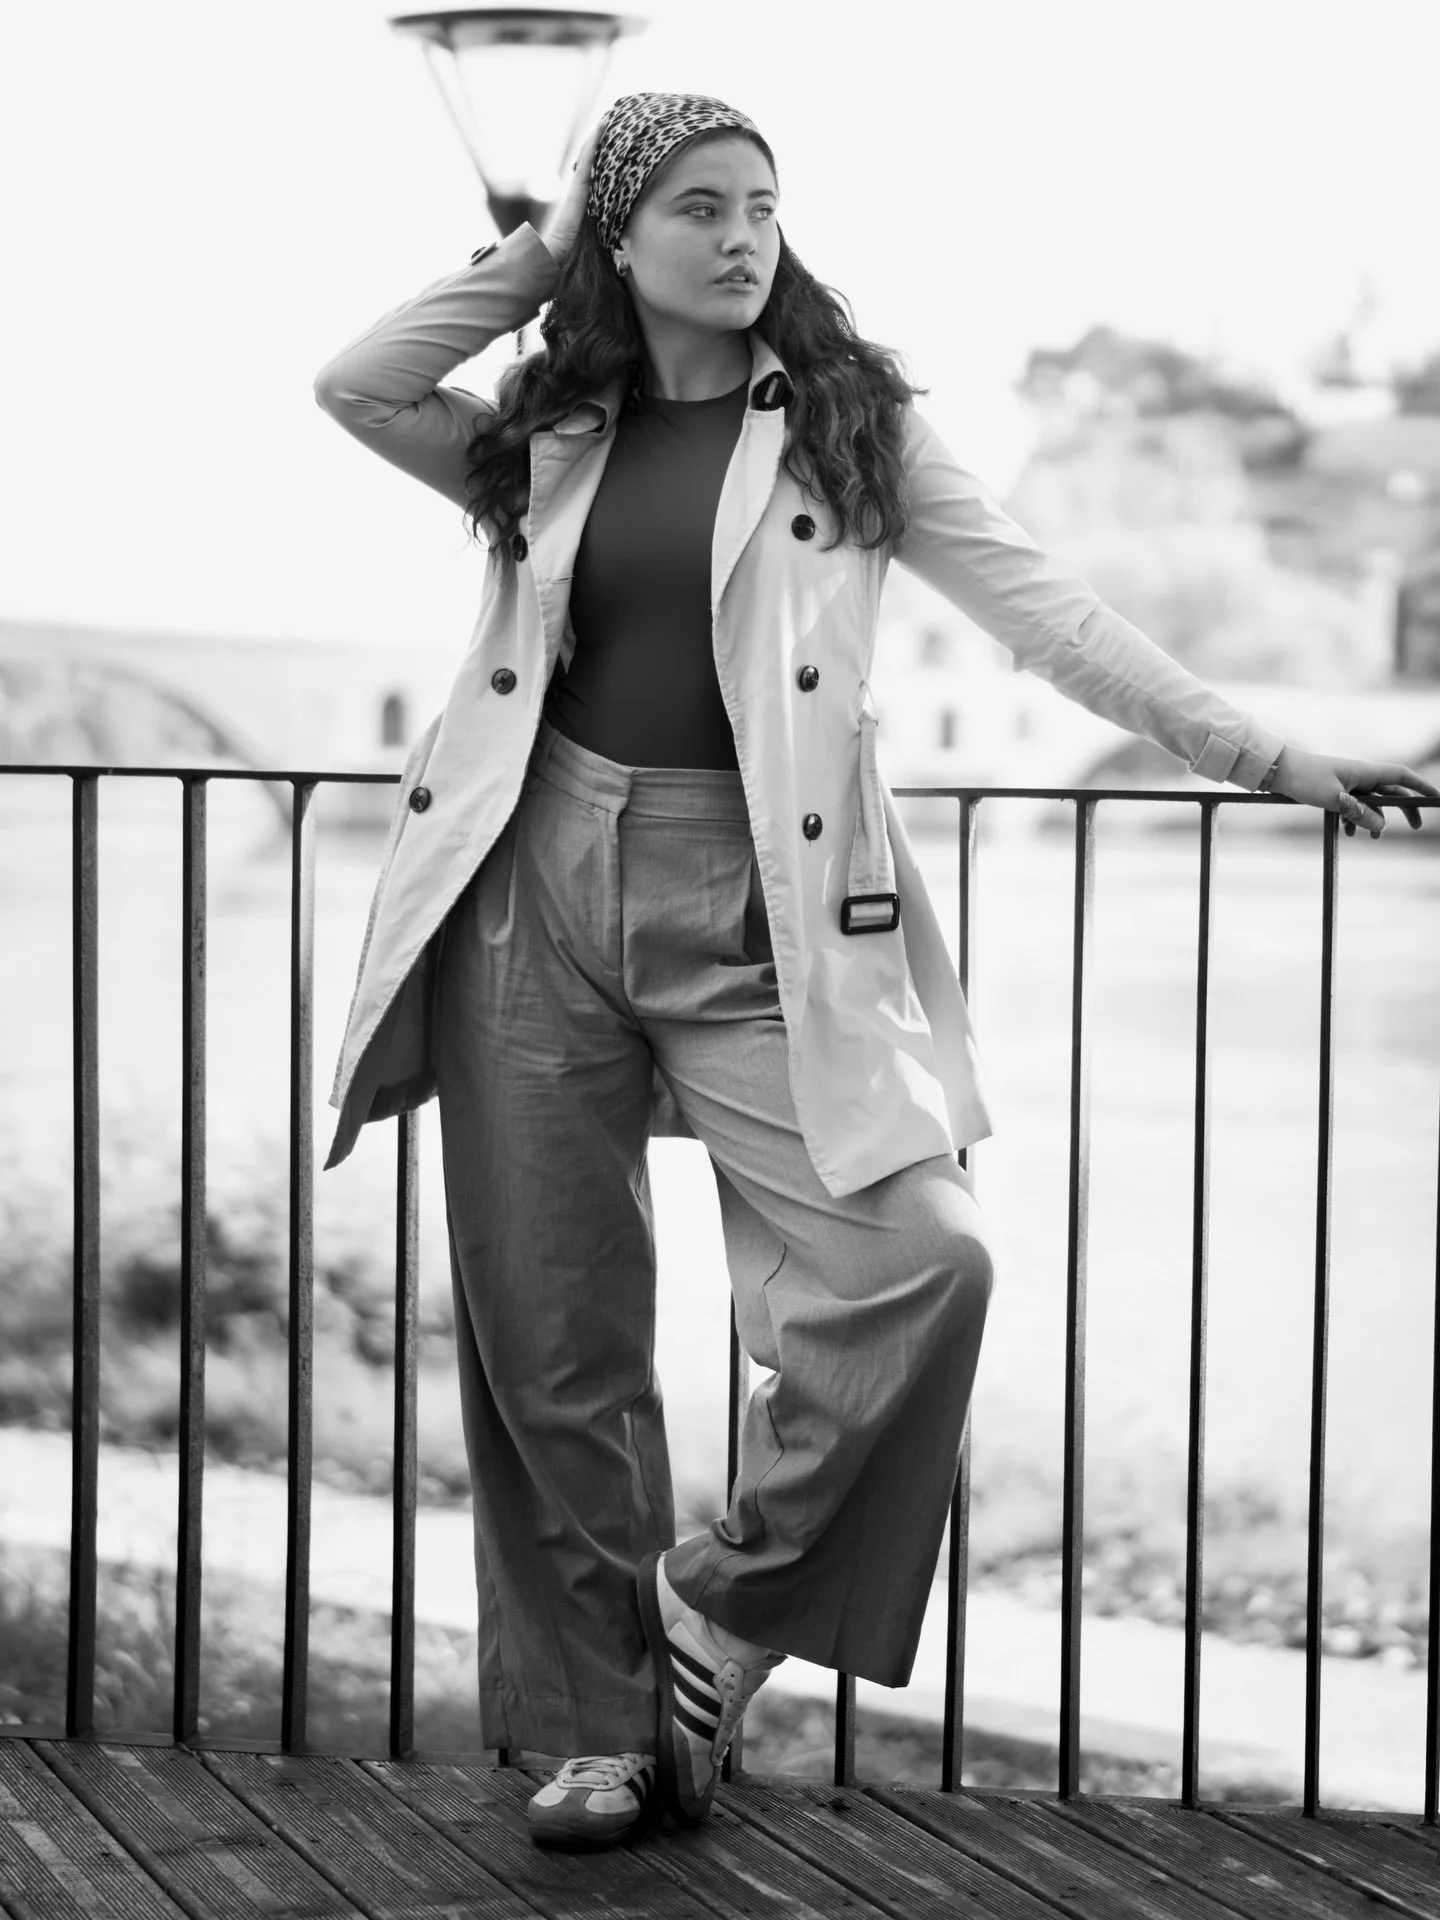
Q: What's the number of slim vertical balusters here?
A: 12